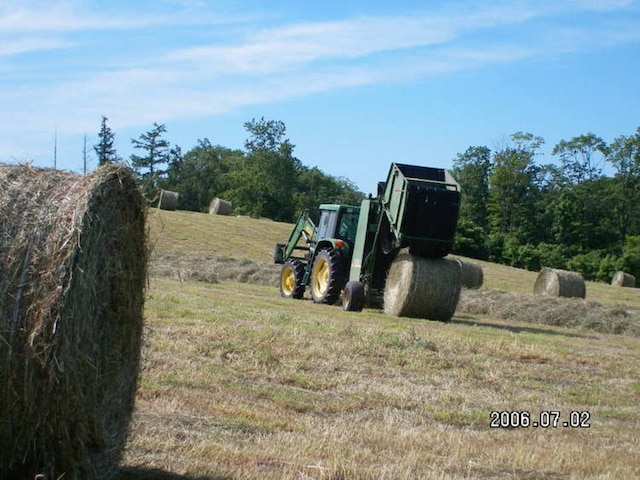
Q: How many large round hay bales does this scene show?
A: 7